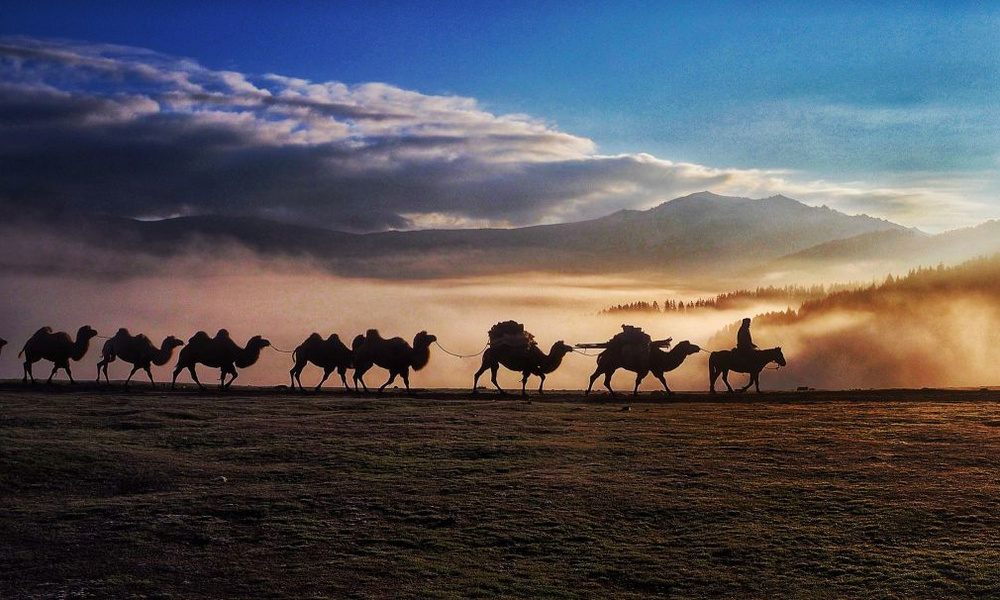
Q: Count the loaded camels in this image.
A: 2